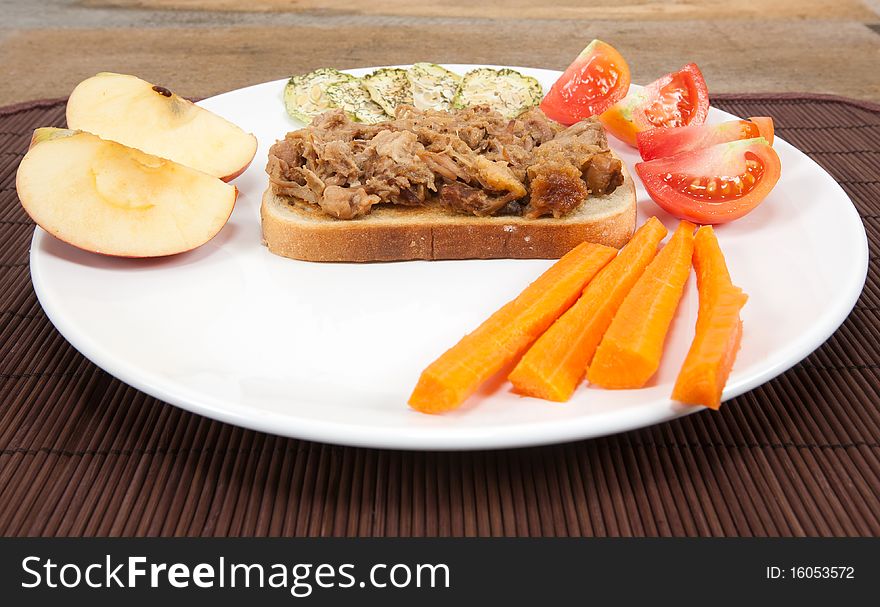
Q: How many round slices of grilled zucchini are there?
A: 5